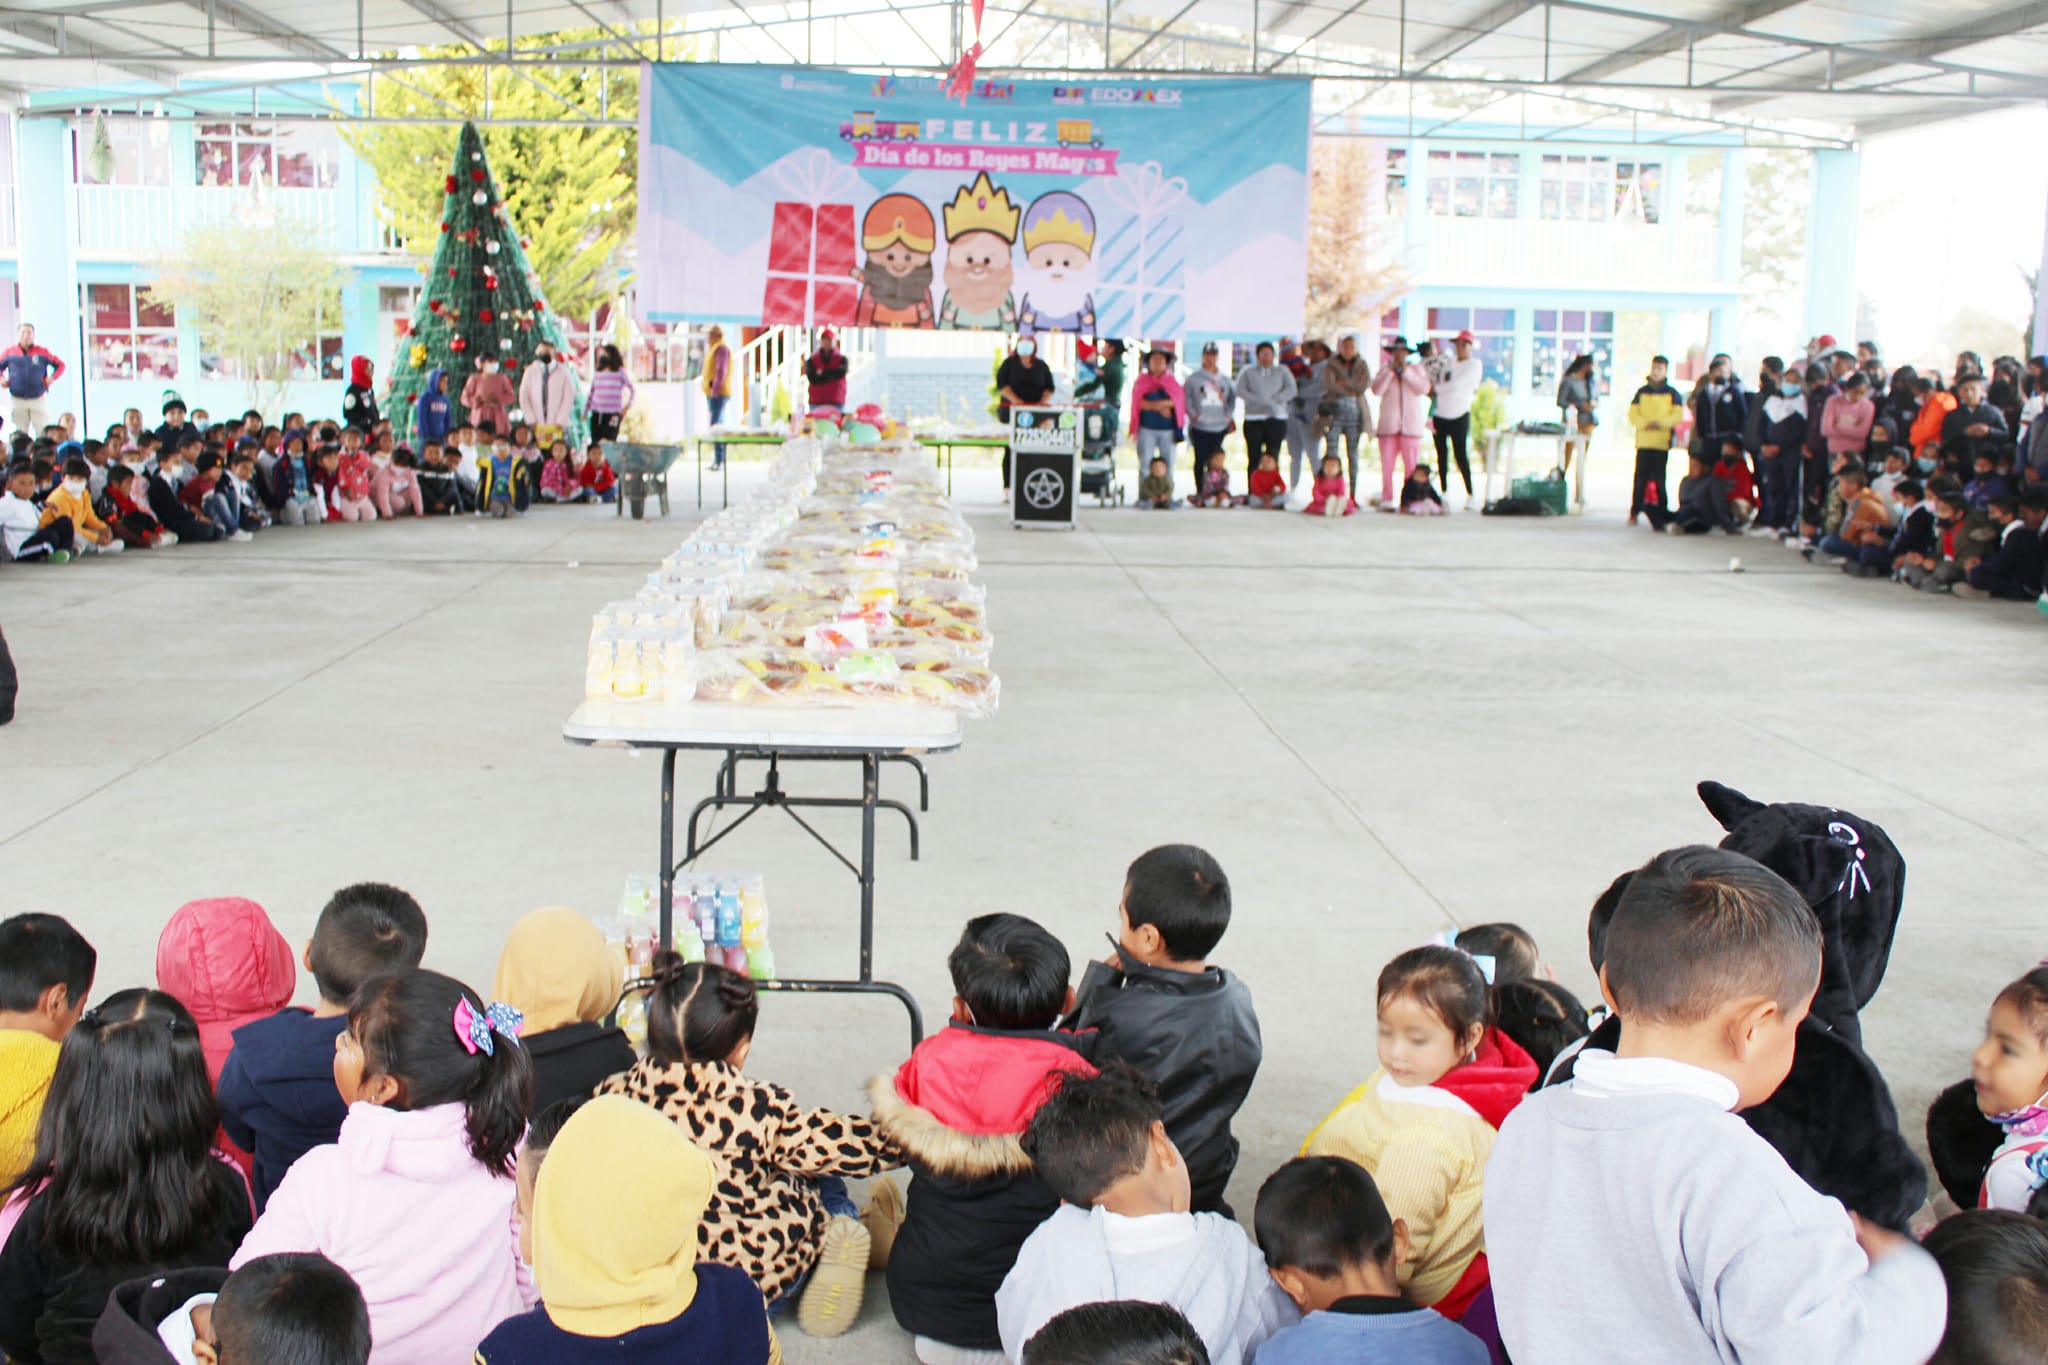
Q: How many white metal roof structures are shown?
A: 1